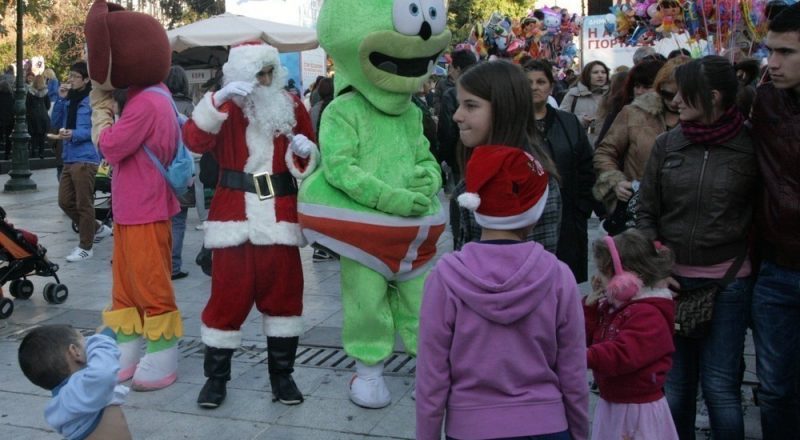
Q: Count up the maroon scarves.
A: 1